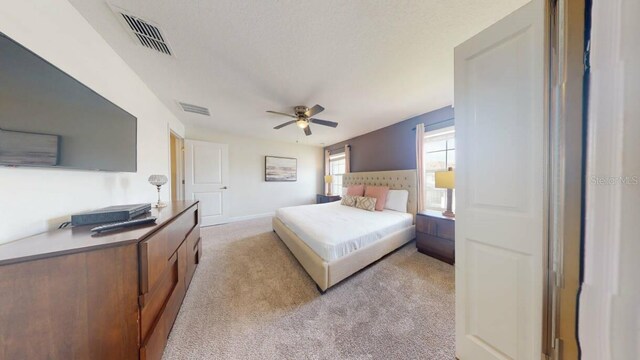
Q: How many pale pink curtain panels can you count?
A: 3